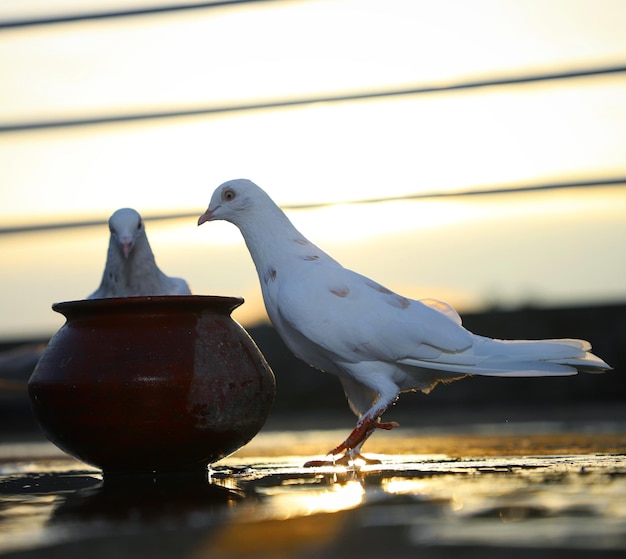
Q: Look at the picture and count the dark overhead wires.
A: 3